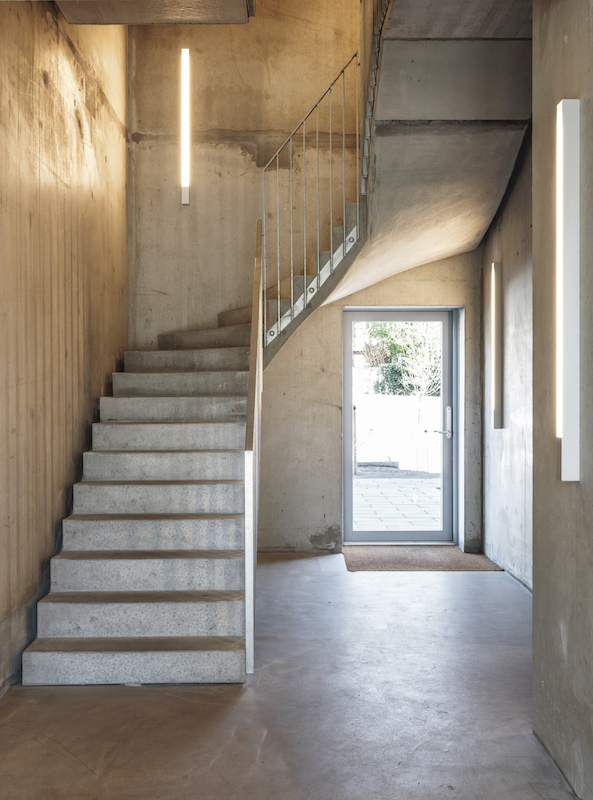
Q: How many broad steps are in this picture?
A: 10